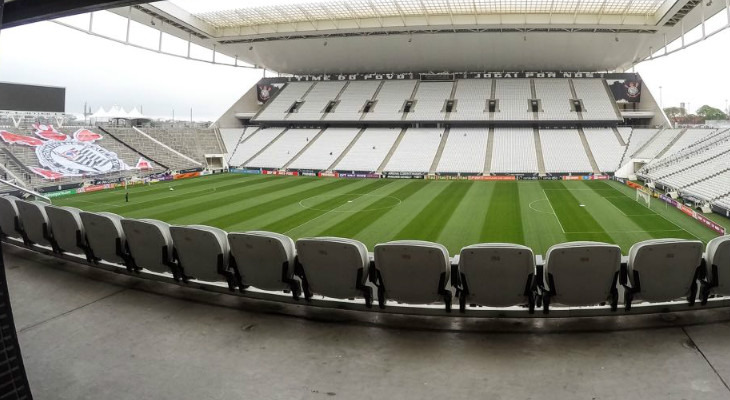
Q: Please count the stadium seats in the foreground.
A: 13